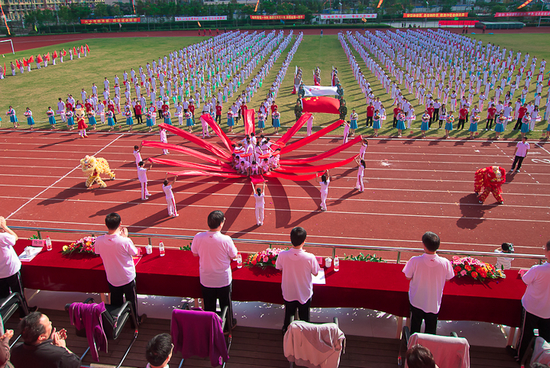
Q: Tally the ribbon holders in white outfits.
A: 11